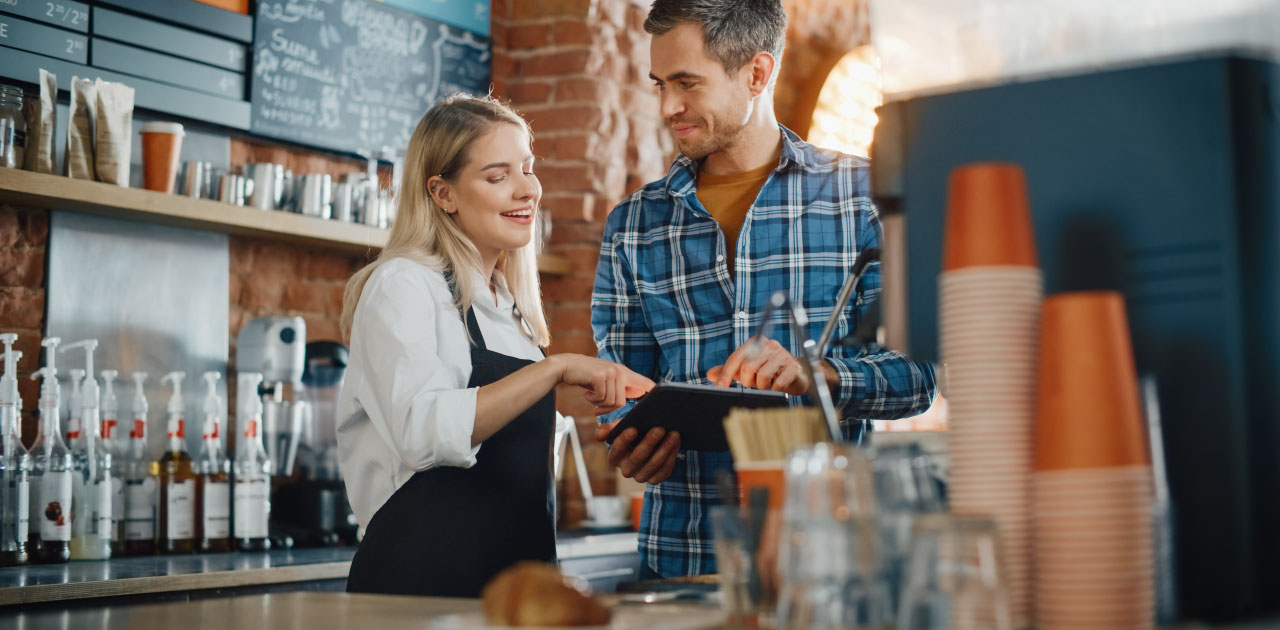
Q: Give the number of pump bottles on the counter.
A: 11